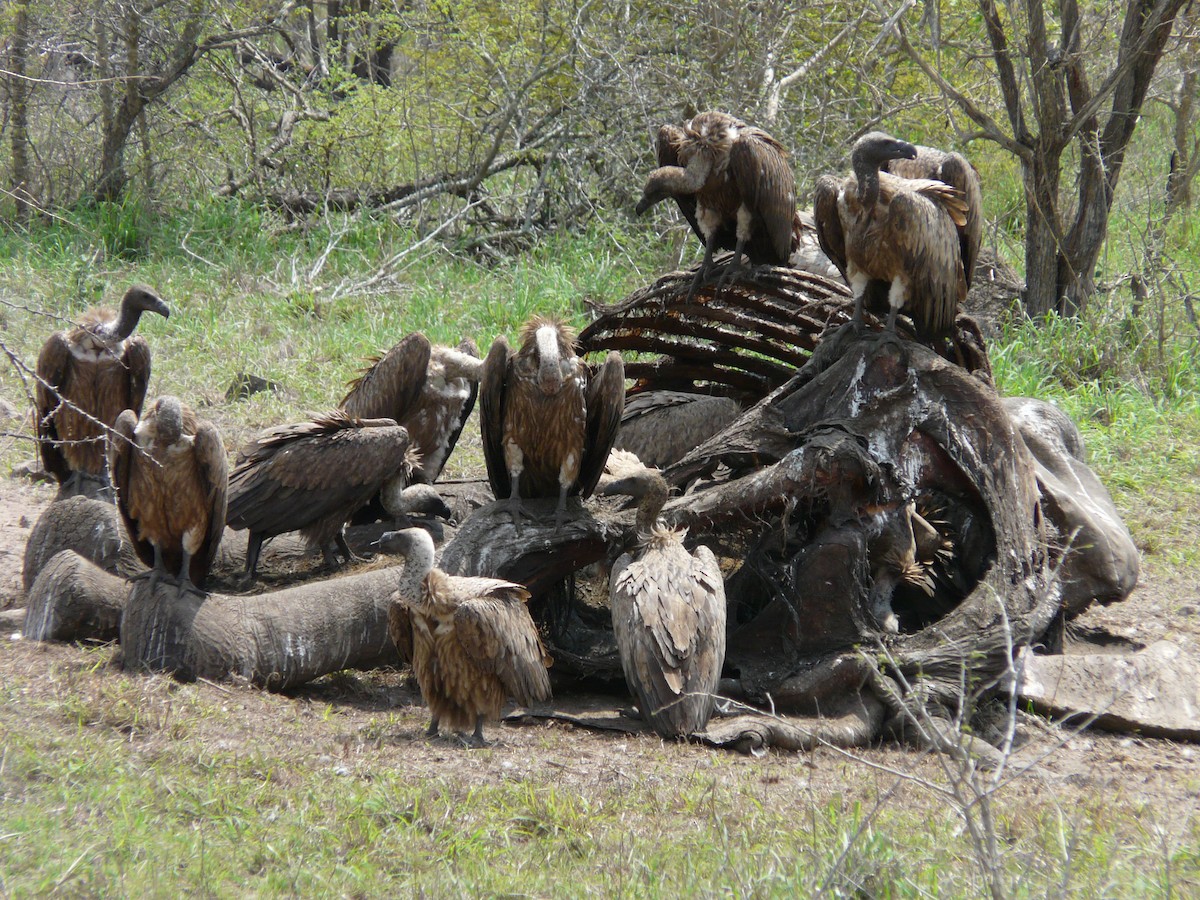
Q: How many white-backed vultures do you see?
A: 12